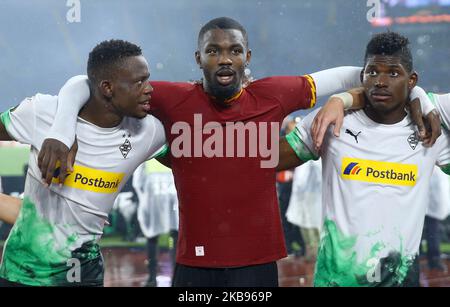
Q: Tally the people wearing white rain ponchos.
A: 3